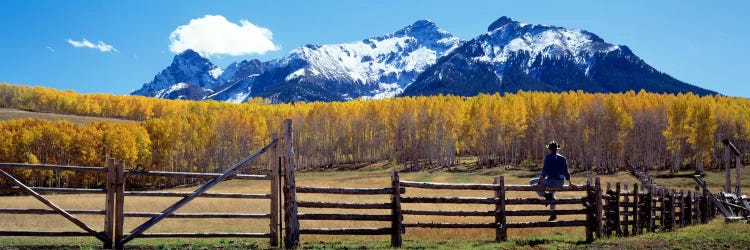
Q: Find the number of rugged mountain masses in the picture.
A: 3